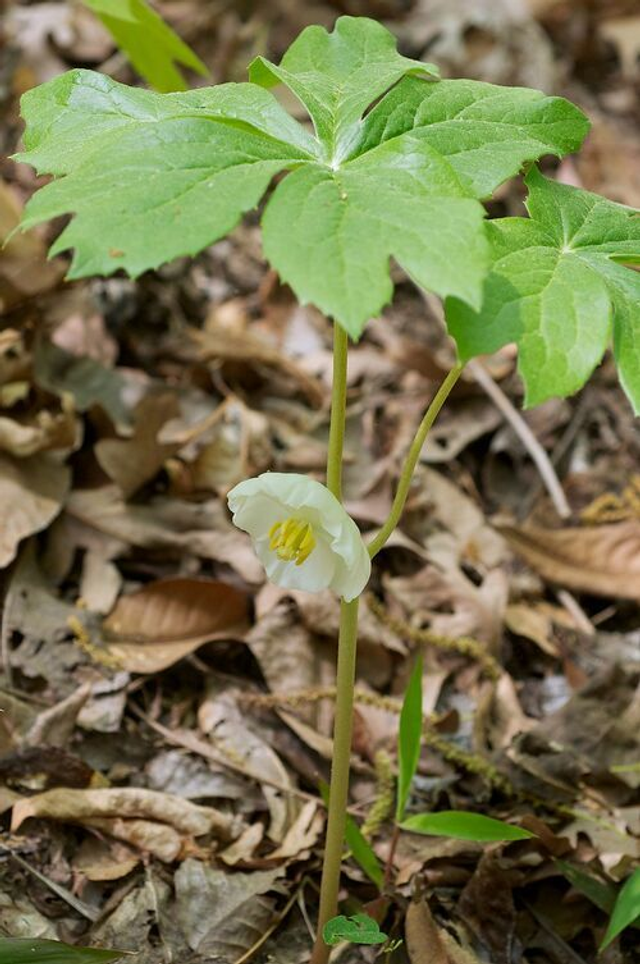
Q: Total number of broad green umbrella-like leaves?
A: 2